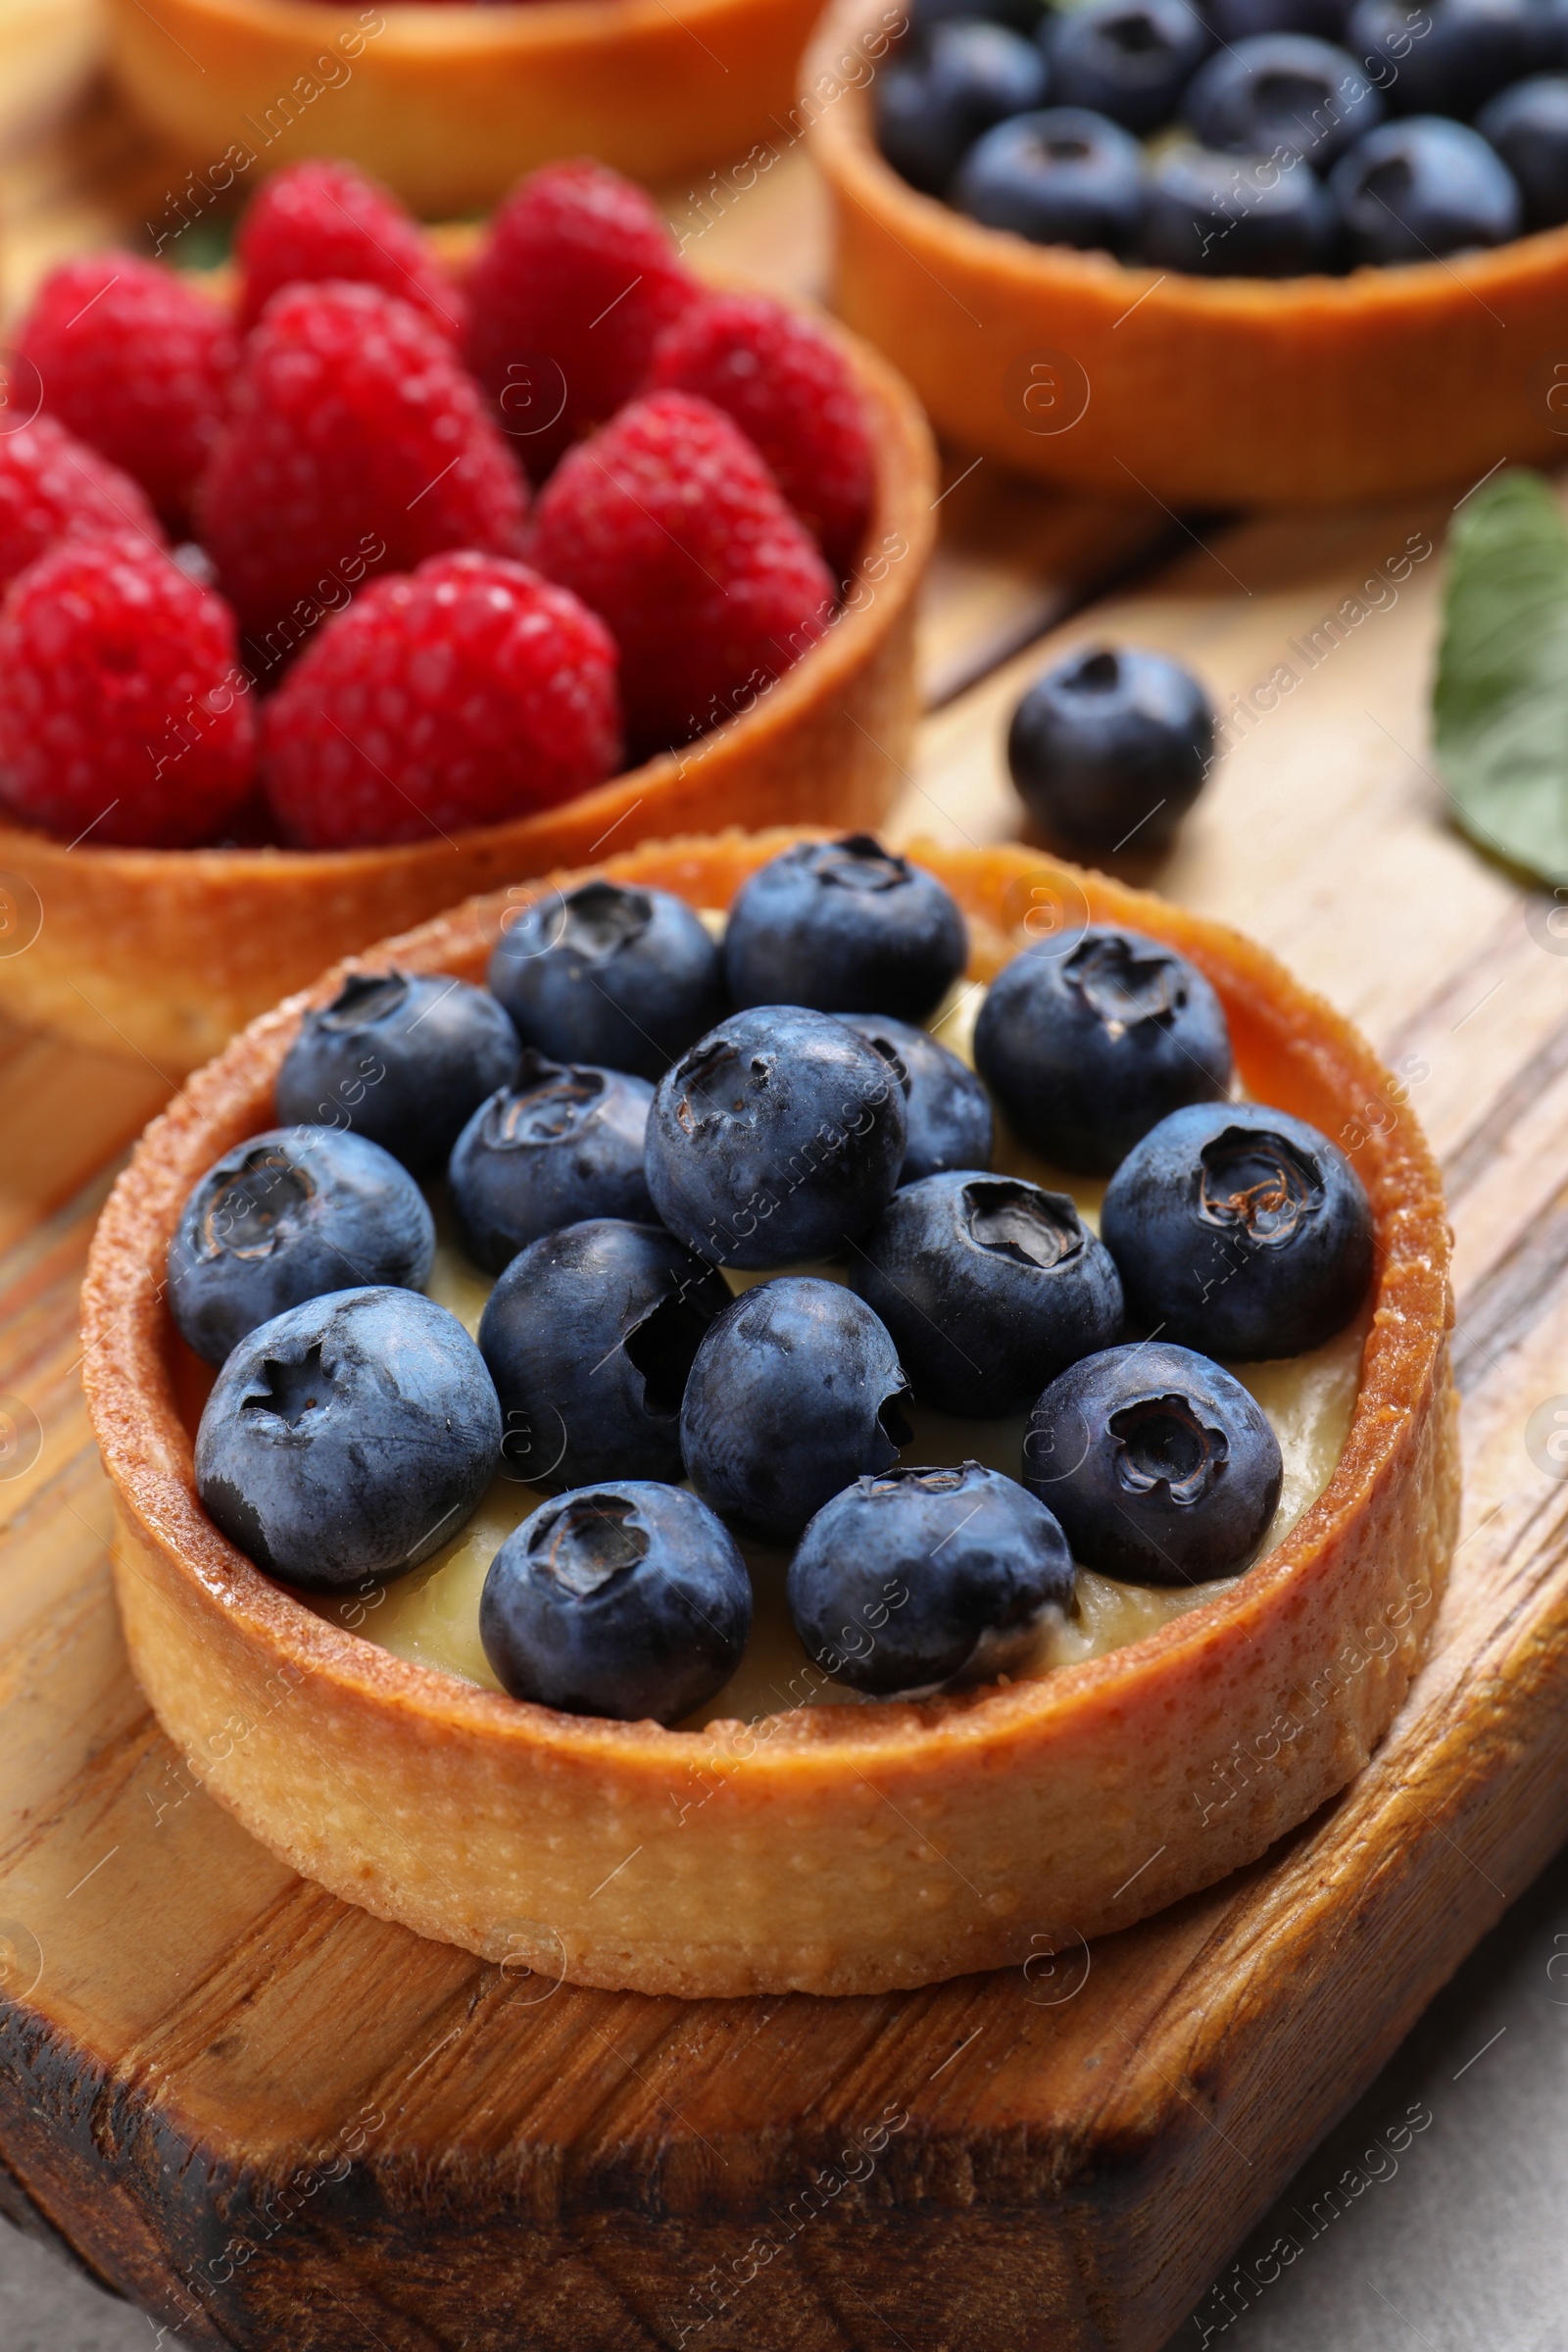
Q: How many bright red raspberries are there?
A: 9